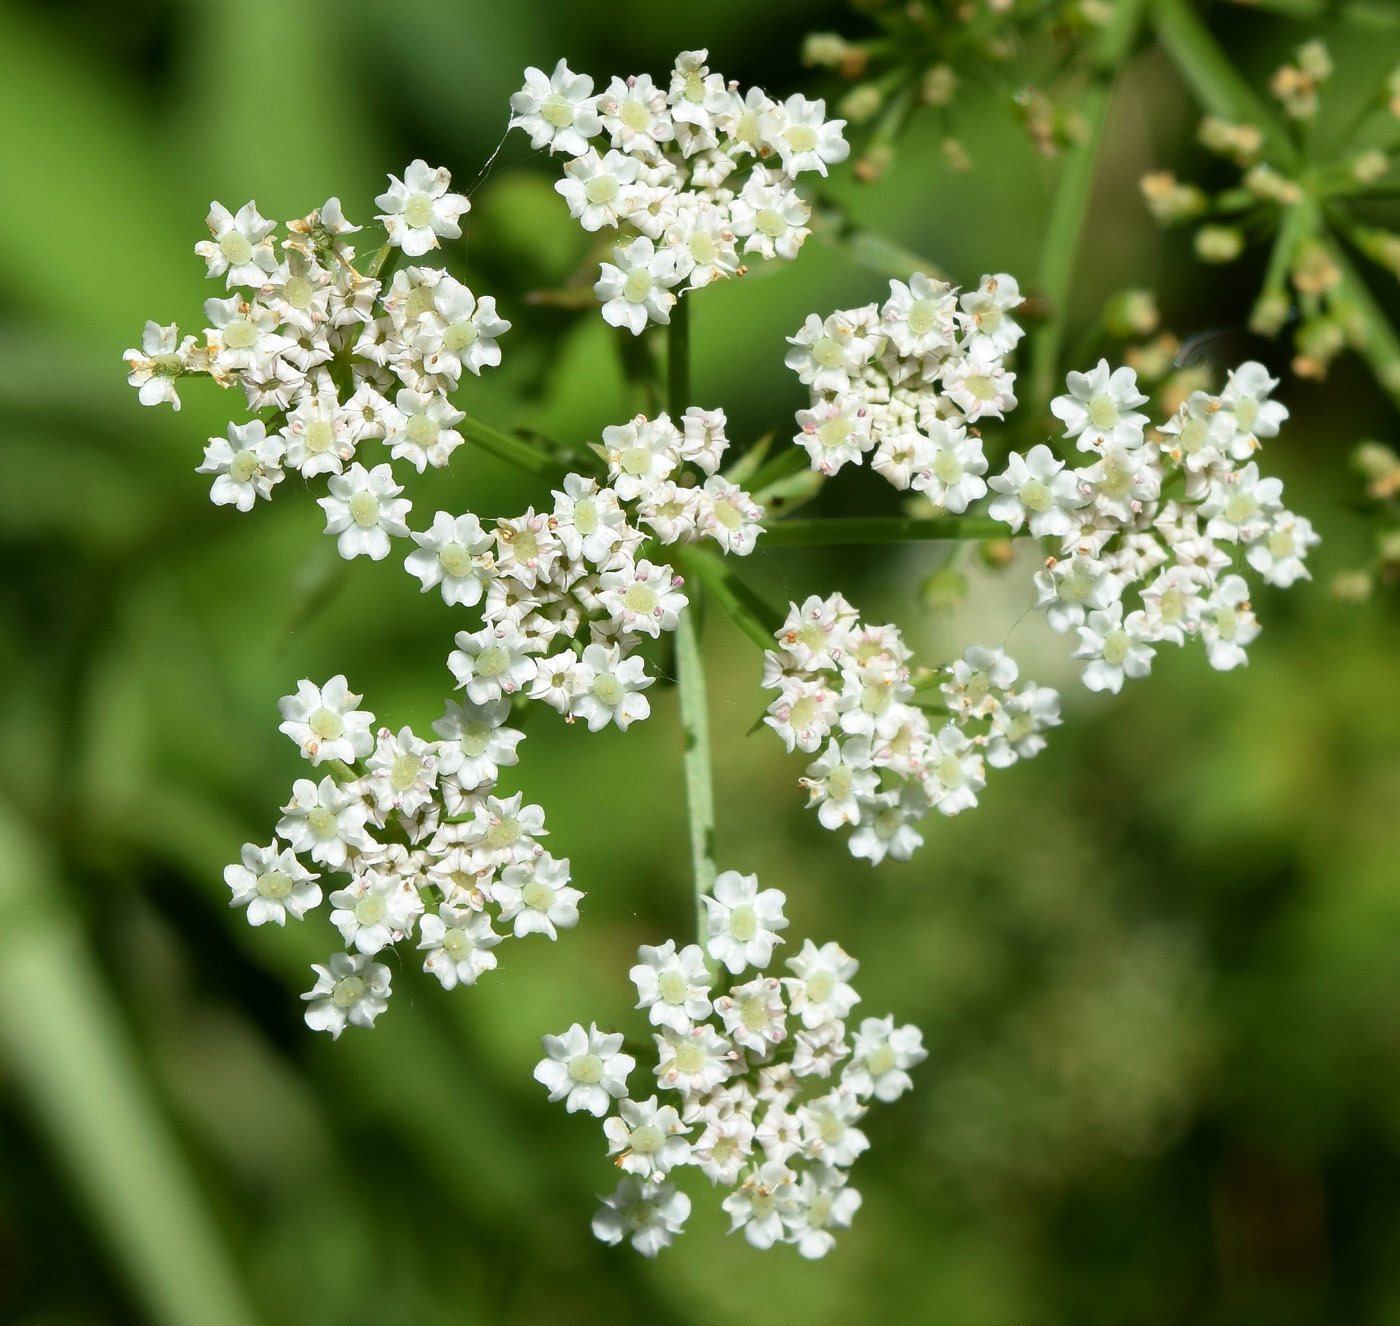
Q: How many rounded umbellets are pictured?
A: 8